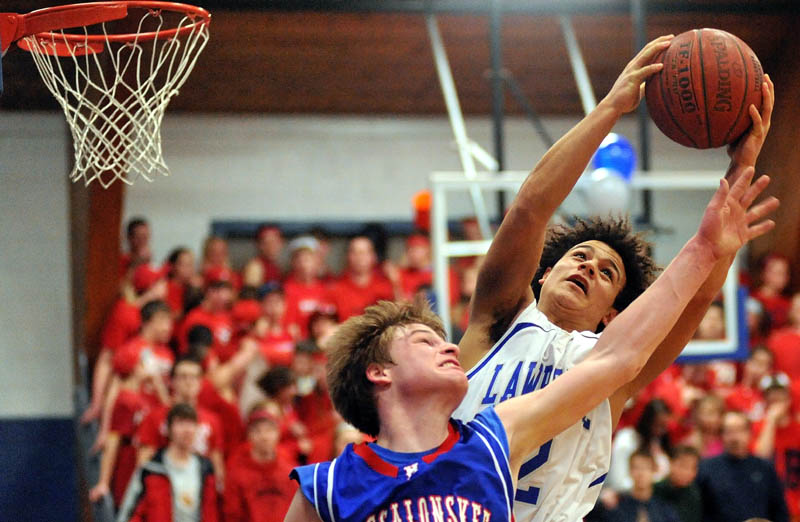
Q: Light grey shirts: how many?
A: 1